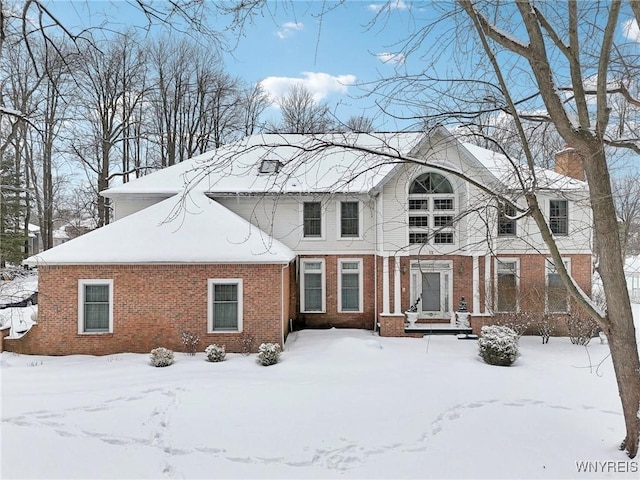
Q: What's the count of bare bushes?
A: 5